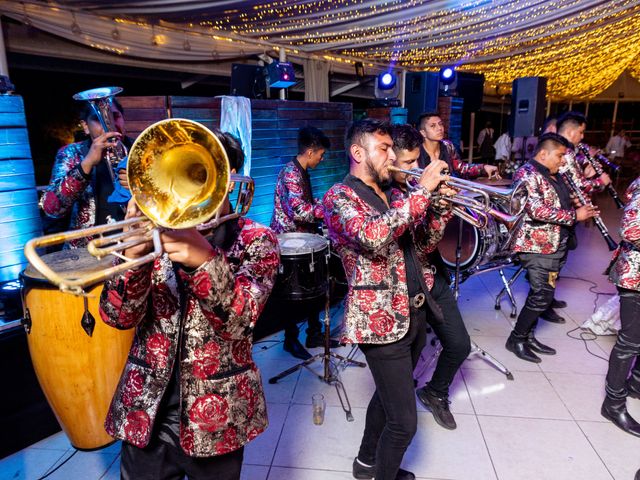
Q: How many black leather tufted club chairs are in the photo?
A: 0